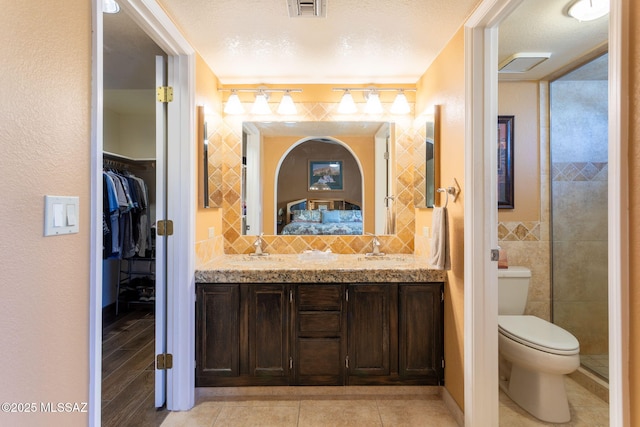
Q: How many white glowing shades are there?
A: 6